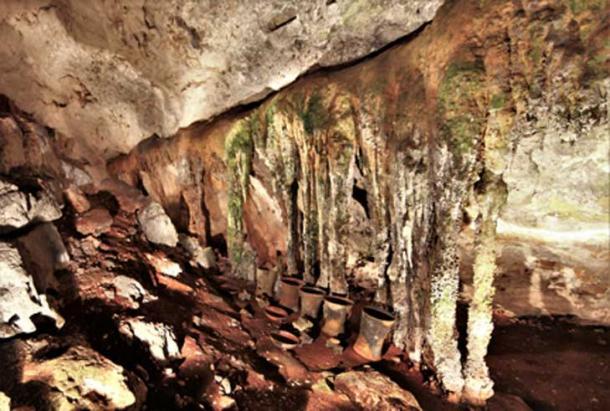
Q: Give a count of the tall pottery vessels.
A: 5